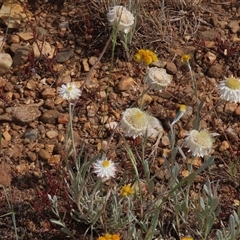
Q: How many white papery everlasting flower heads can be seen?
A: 7